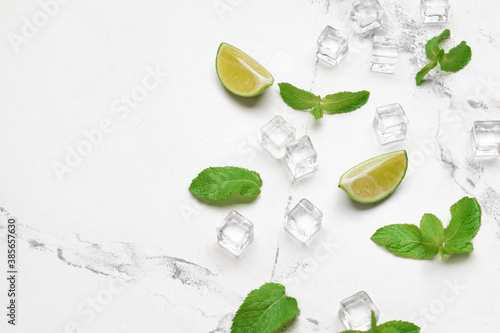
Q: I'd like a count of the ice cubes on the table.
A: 11